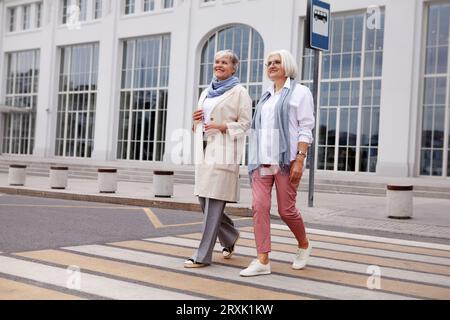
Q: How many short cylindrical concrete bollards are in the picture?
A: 5